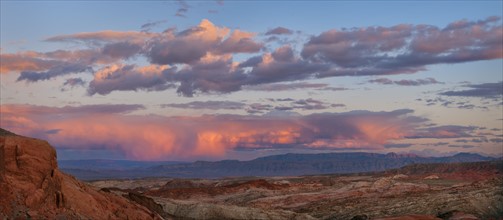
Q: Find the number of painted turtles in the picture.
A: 0